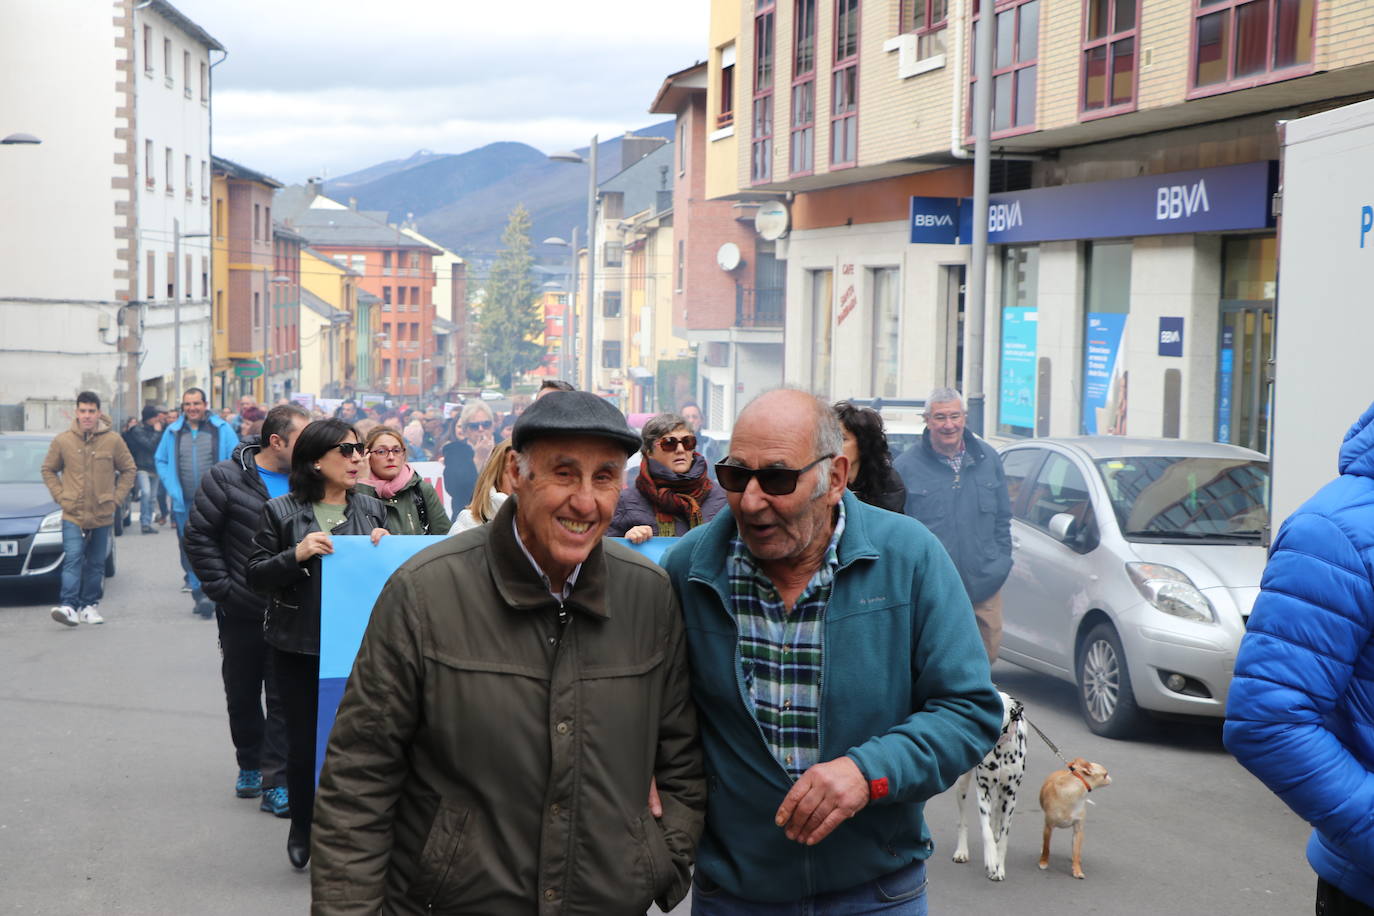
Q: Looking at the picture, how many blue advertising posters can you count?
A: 2